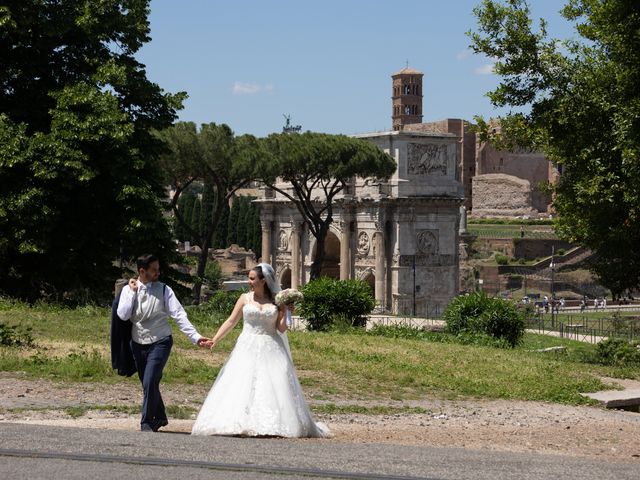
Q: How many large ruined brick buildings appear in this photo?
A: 1